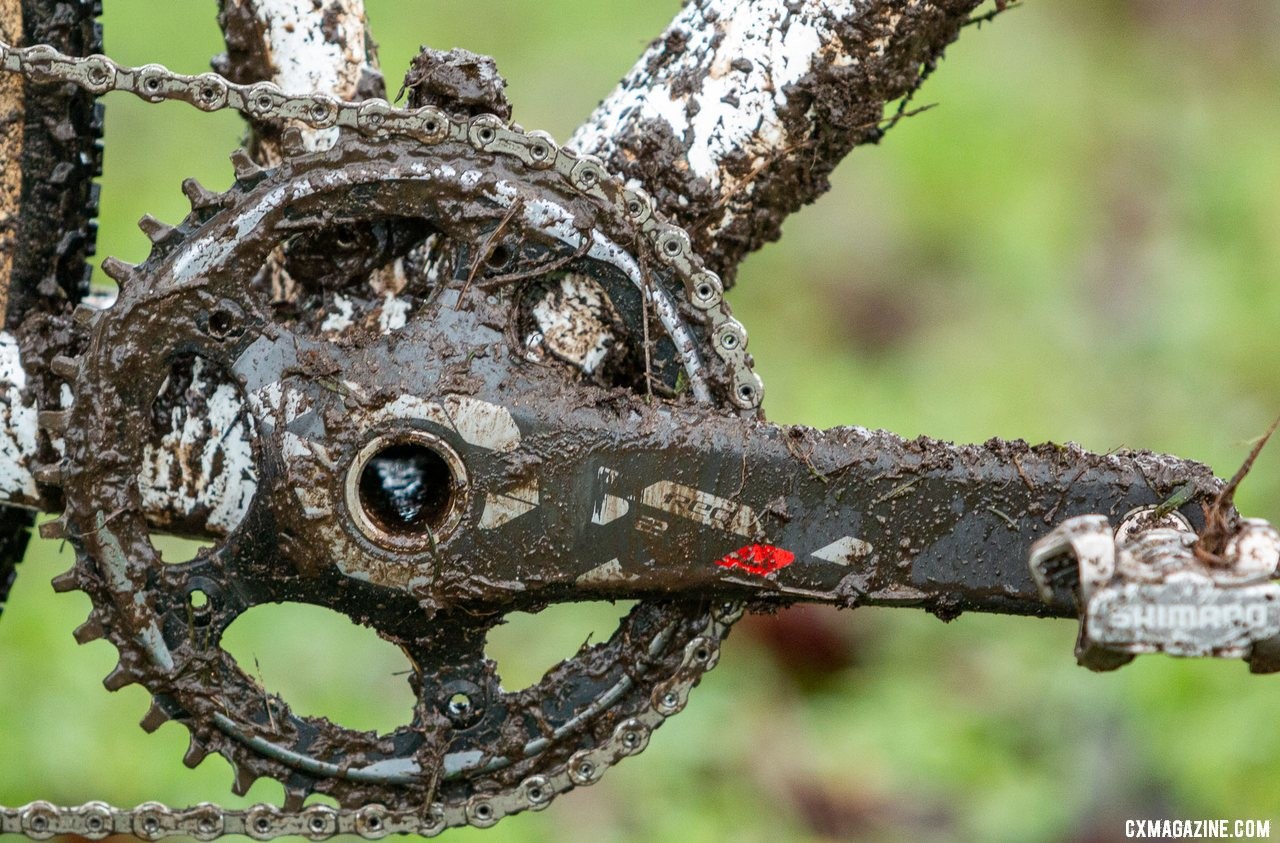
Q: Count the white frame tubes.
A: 3